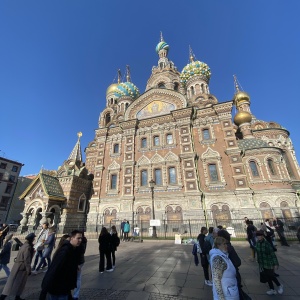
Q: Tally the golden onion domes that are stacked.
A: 2